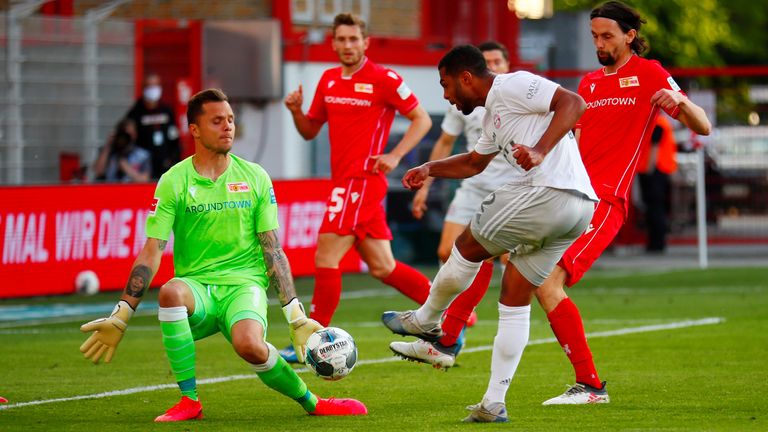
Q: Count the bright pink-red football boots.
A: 2